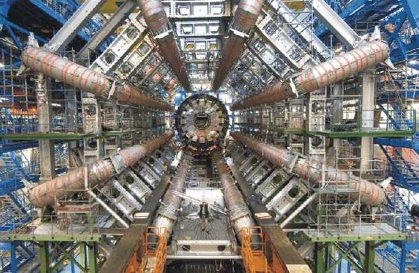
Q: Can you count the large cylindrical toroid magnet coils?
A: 8